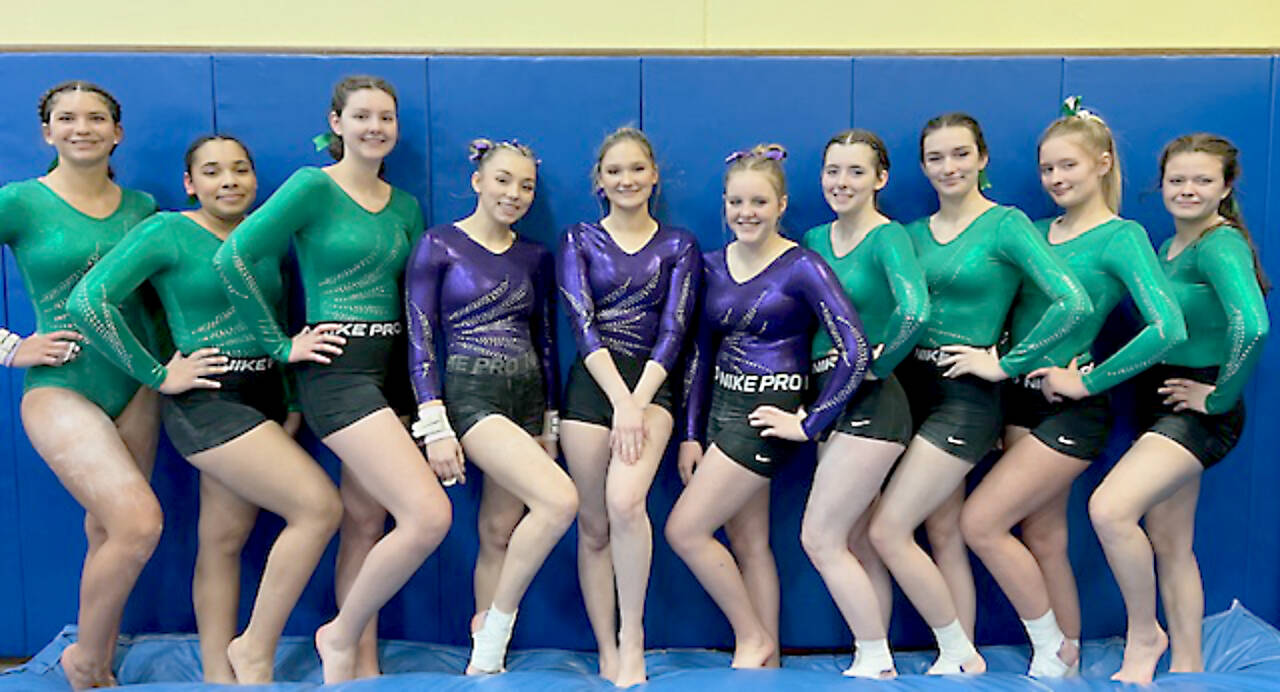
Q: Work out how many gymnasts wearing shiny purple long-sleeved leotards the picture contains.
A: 3